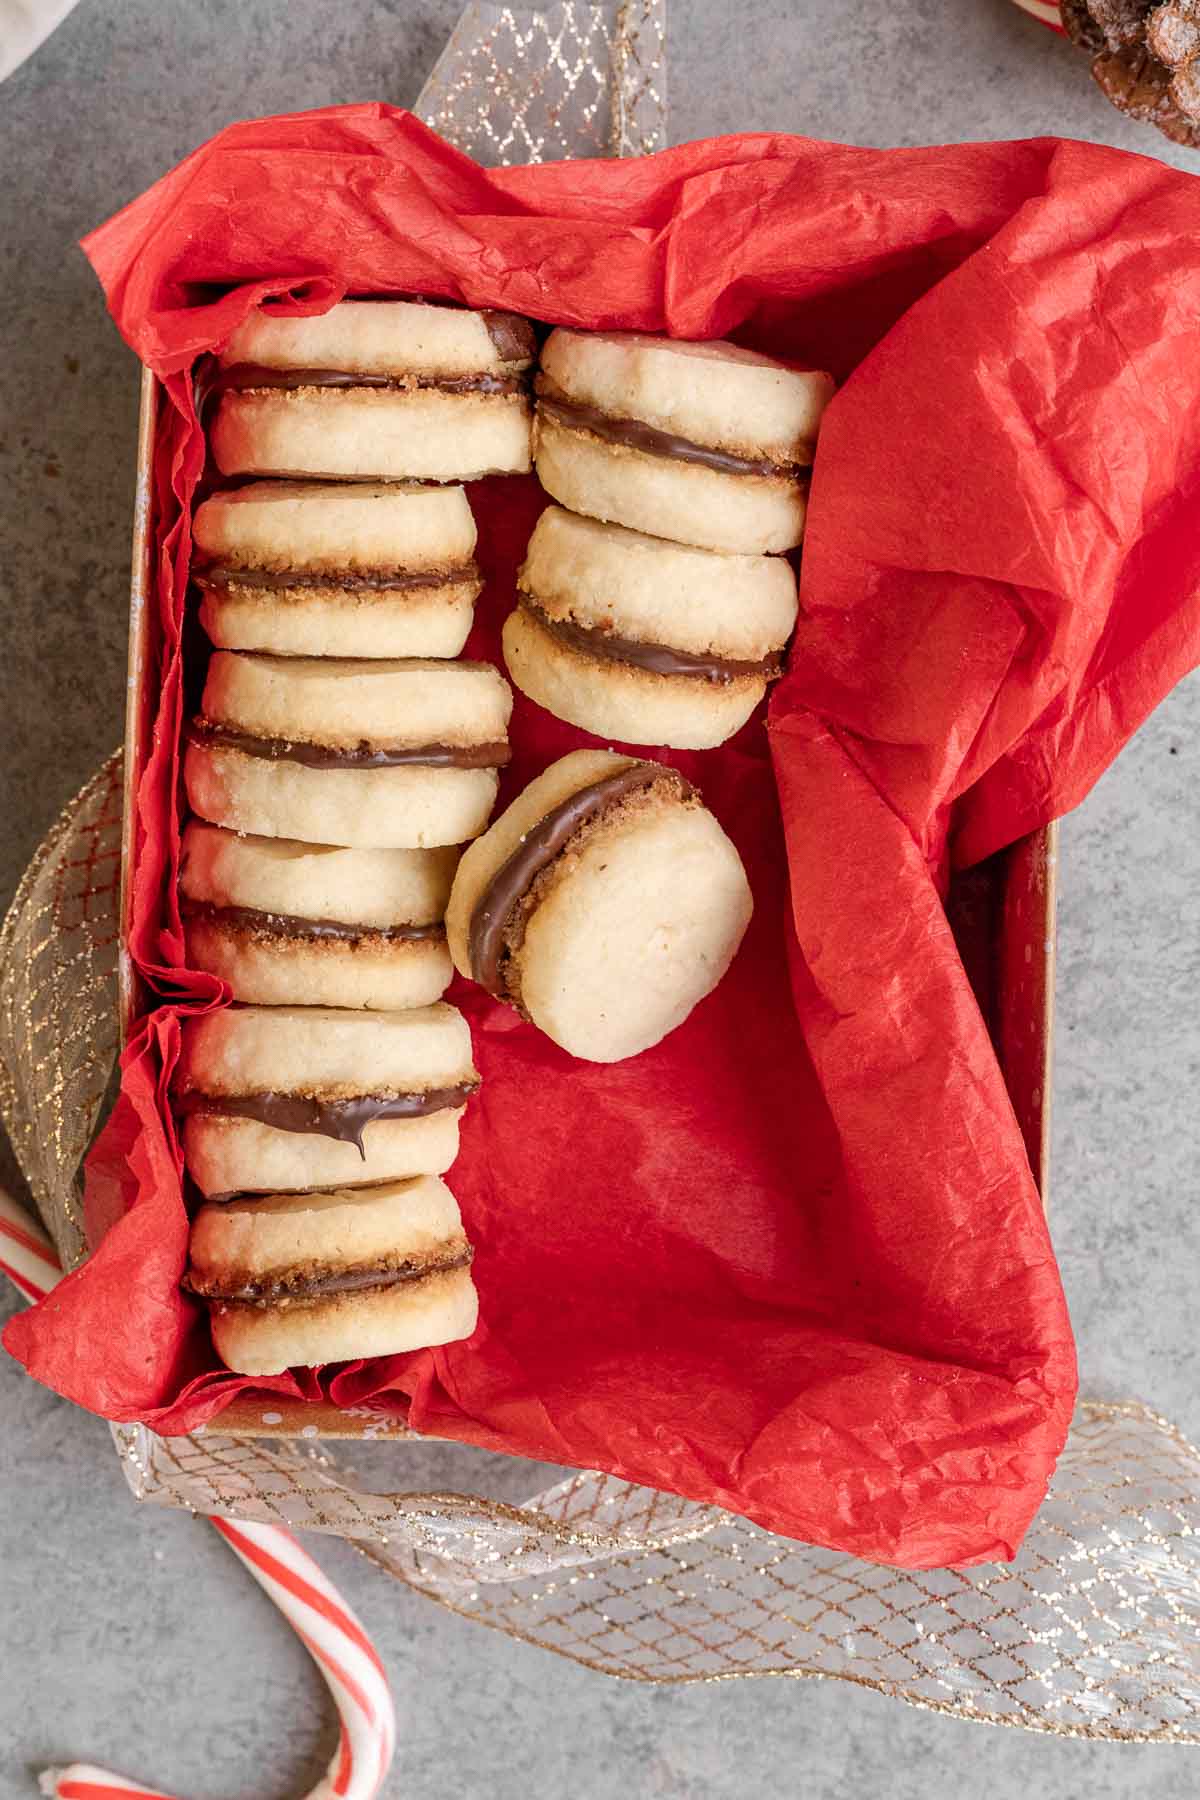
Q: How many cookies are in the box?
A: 9